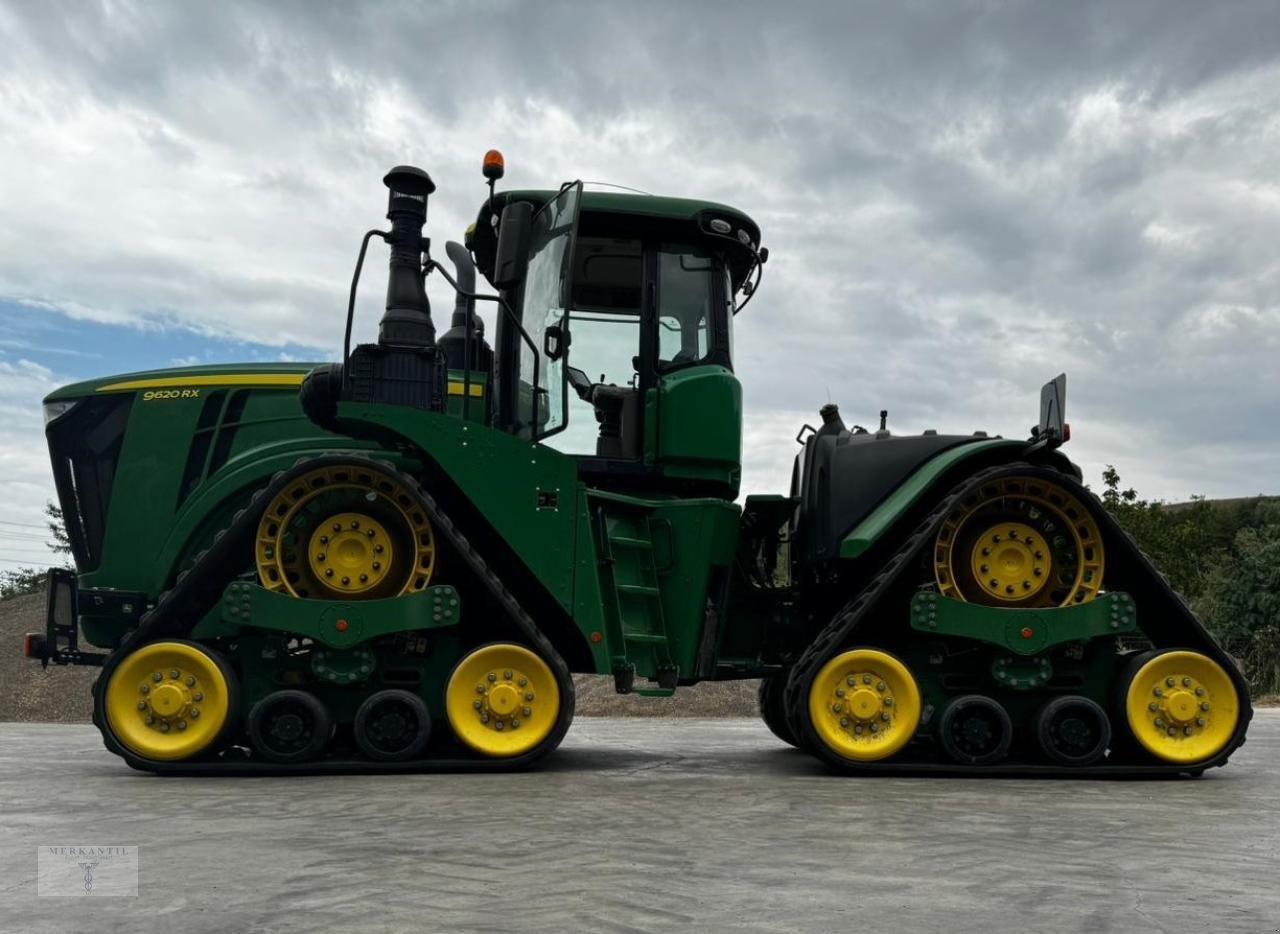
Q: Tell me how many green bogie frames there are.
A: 2